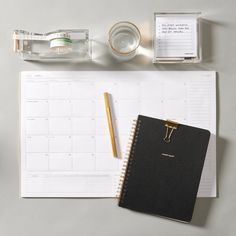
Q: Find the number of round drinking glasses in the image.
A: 1